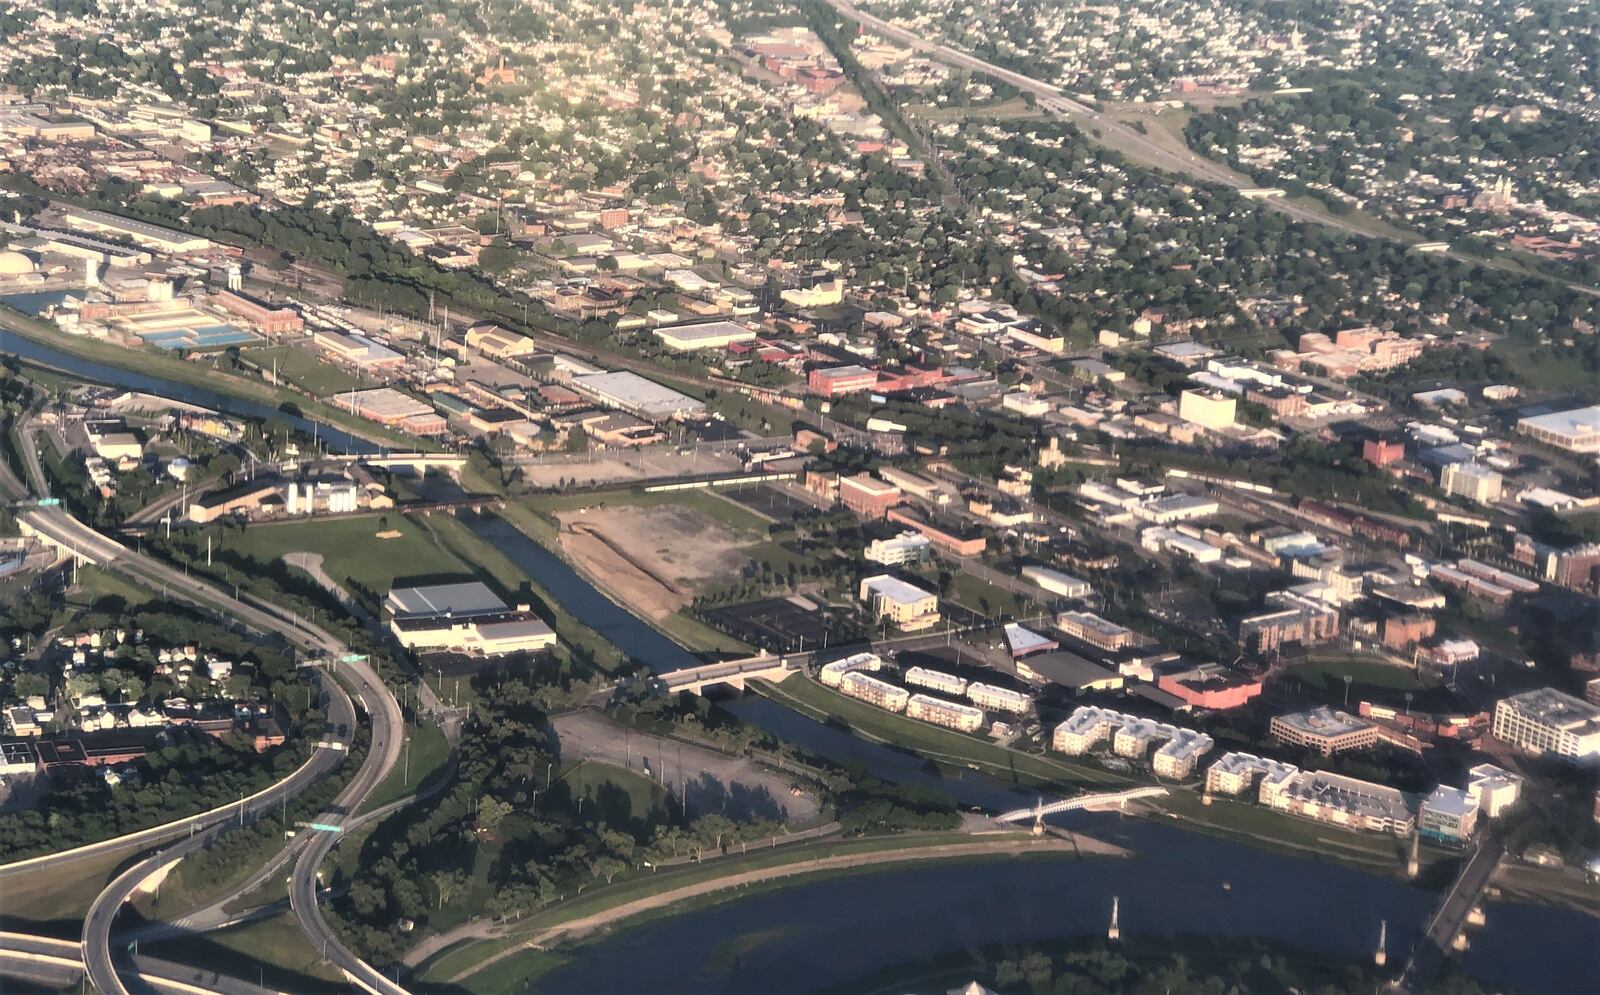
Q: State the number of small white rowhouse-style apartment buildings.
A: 5